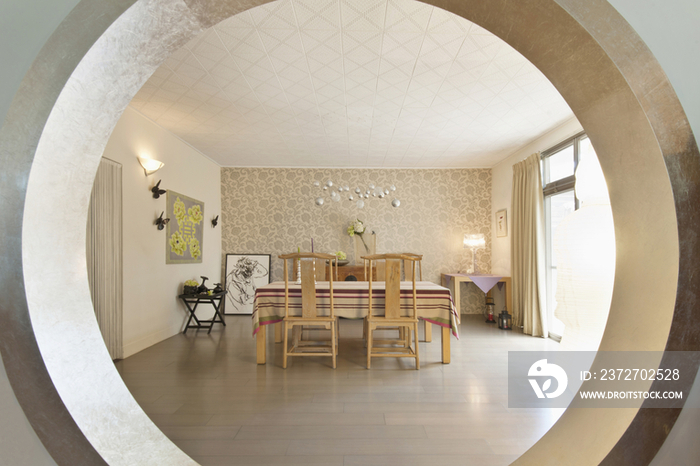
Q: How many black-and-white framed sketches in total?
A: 1